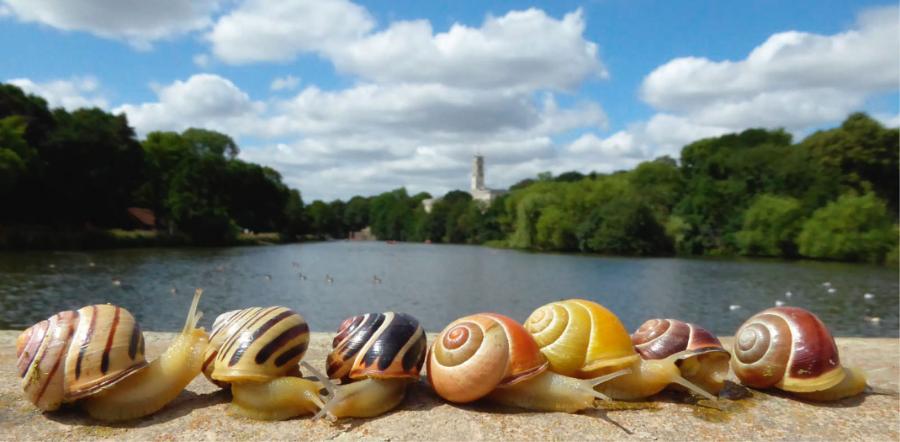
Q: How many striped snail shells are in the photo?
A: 3